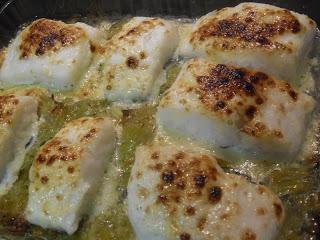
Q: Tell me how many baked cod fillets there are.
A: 7